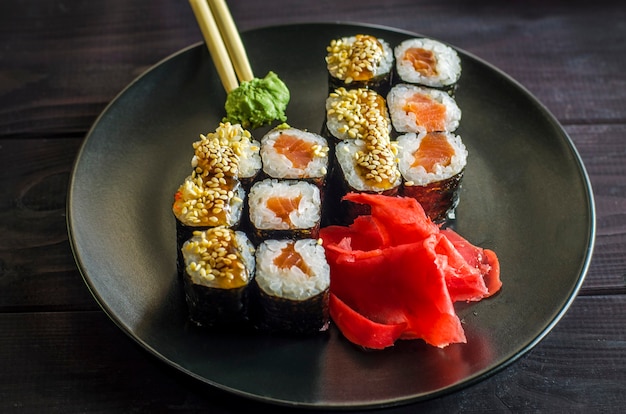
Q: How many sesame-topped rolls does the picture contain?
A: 6